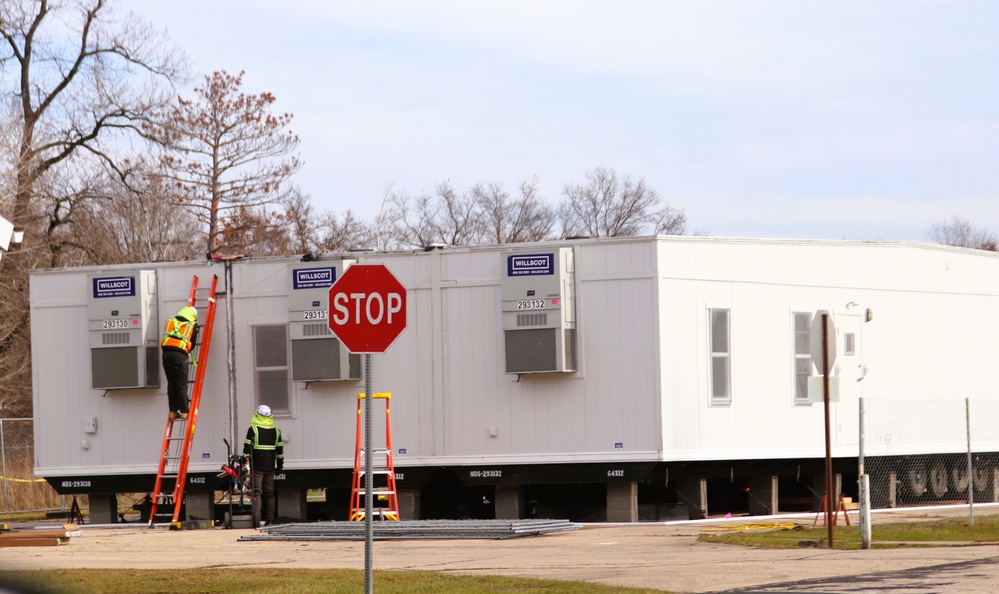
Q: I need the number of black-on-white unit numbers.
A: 3